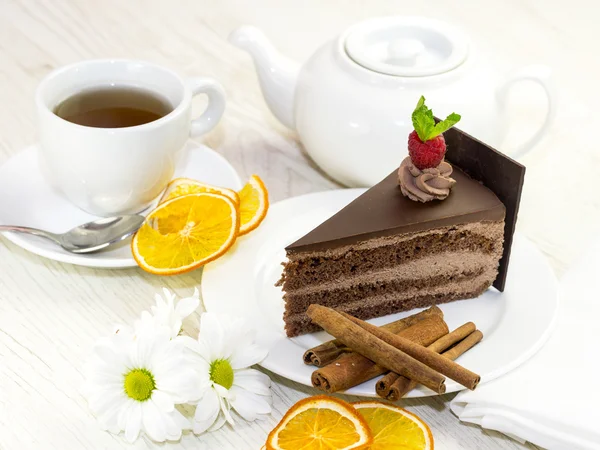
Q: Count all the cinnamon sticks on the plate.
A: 6